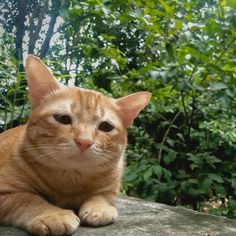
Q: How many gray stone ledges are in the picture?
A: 1